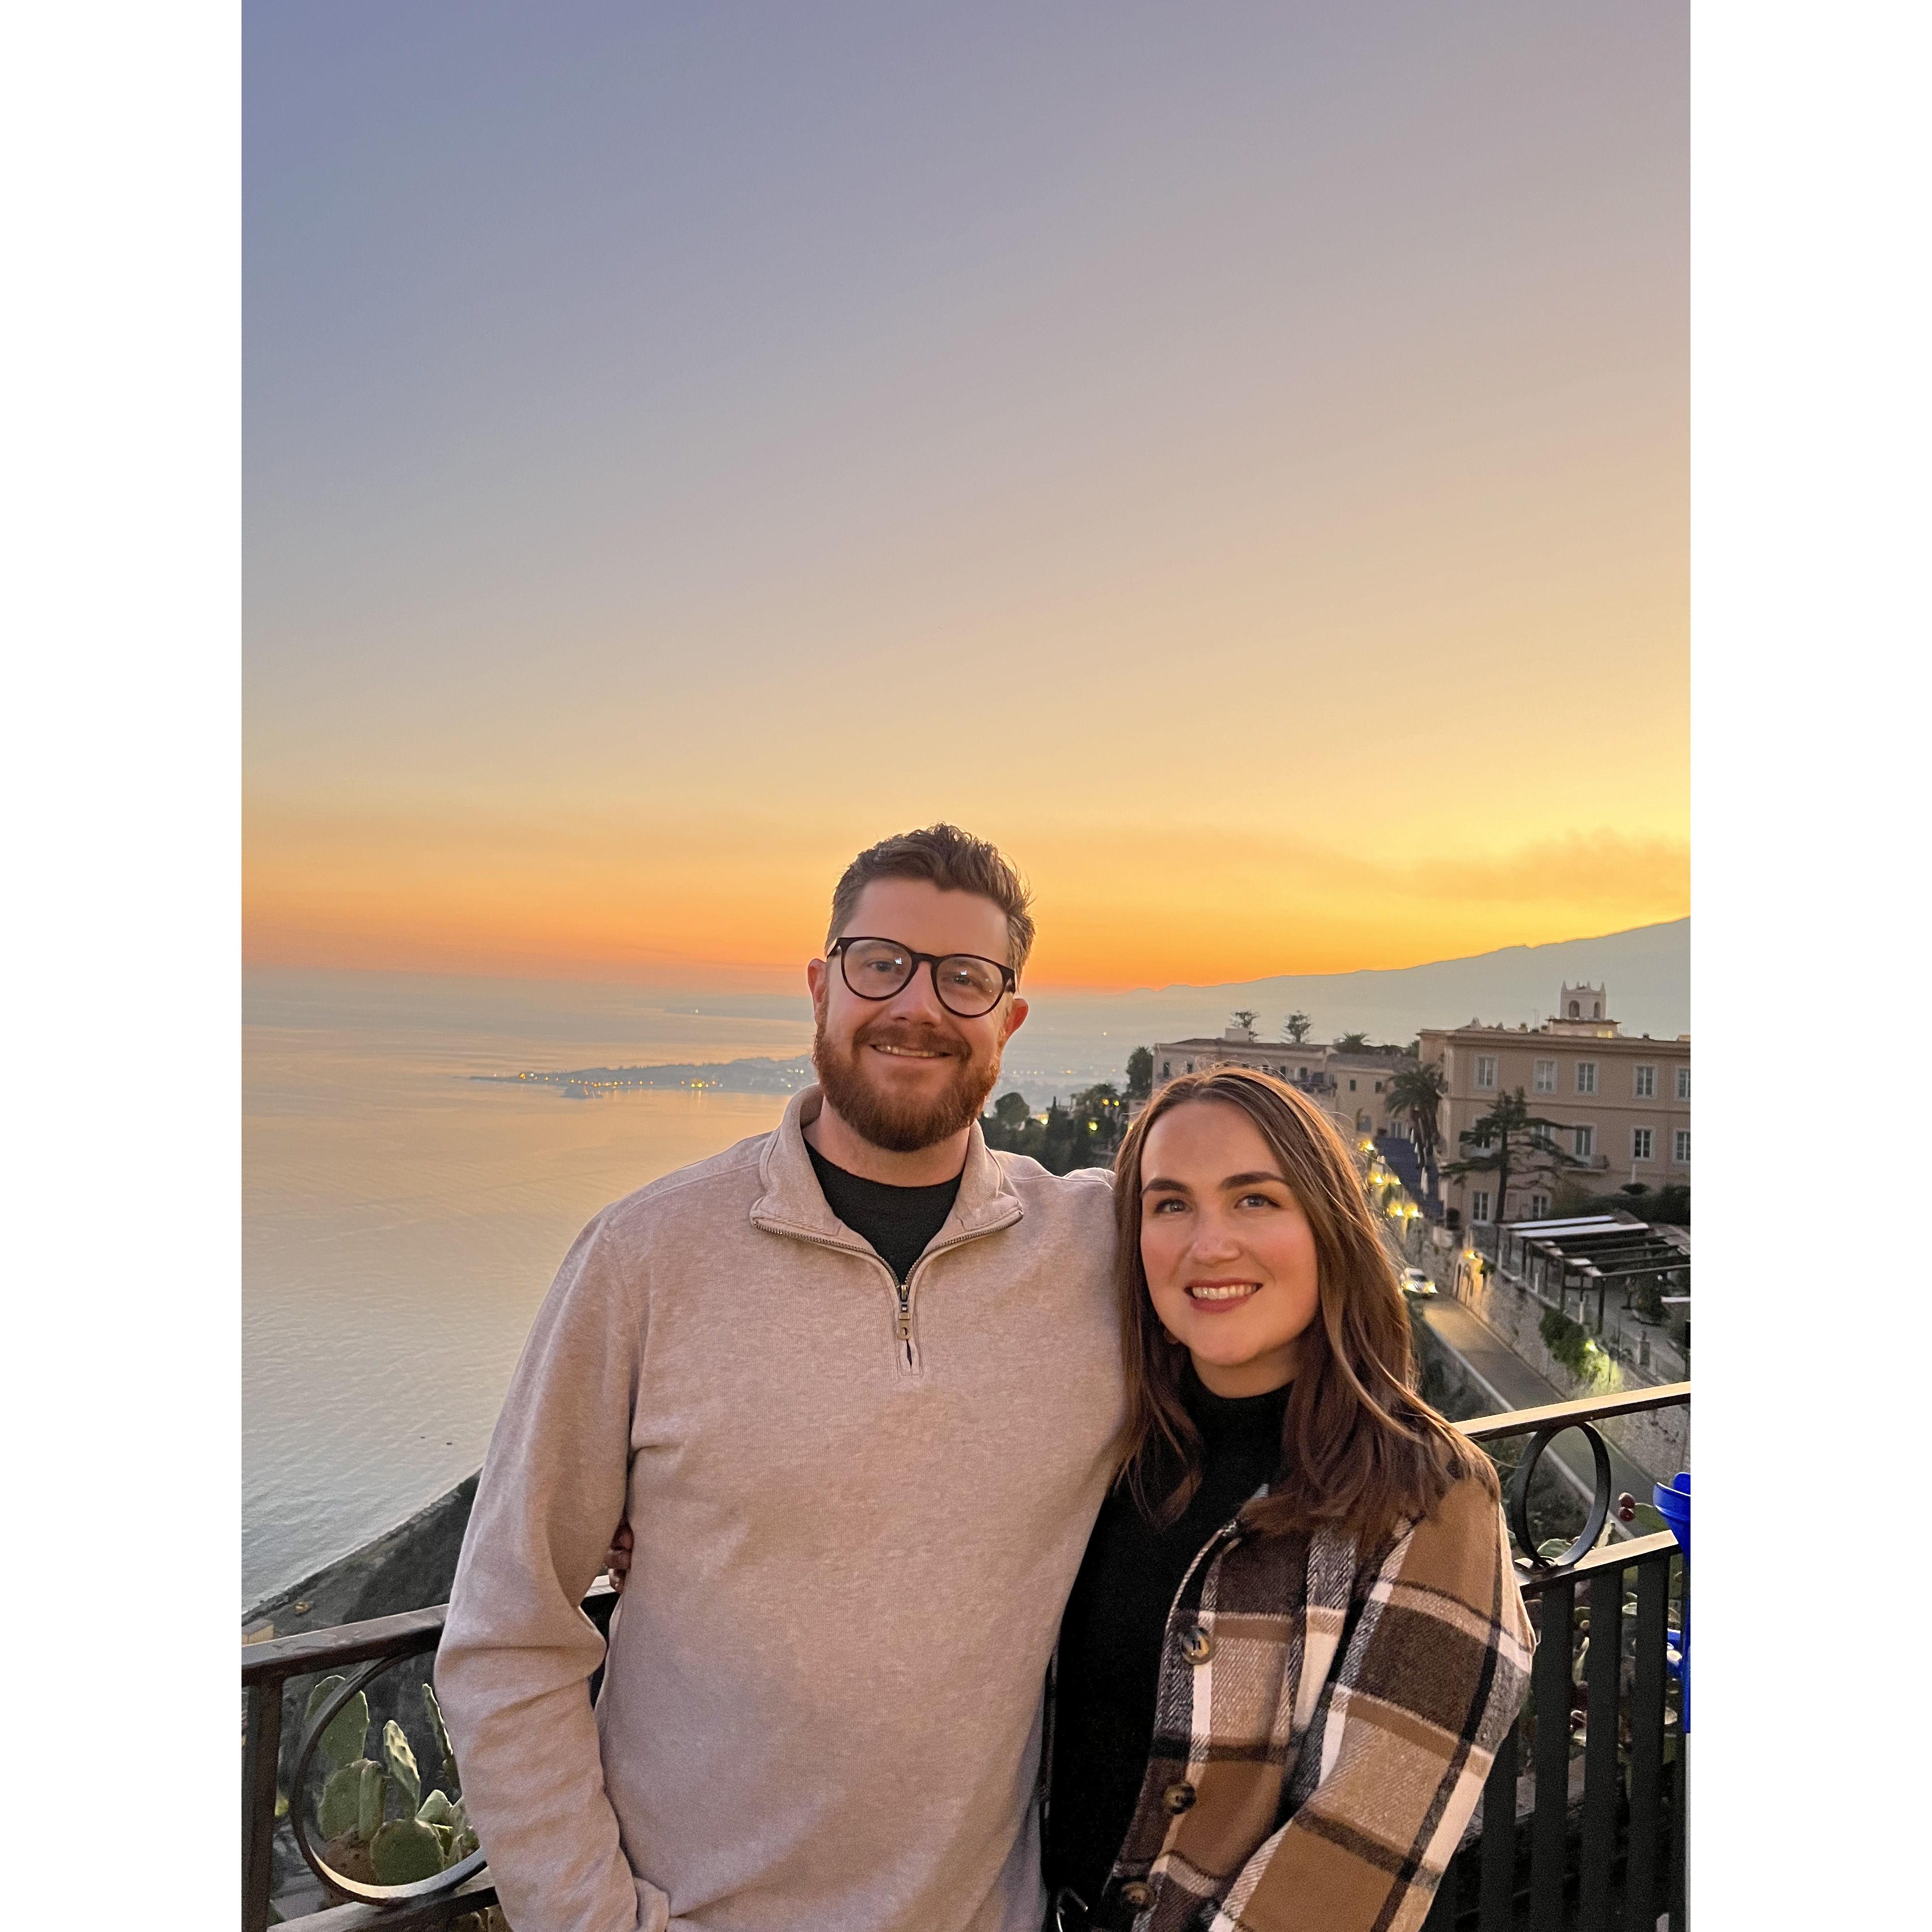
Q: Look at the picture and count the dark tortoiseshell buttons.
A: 3